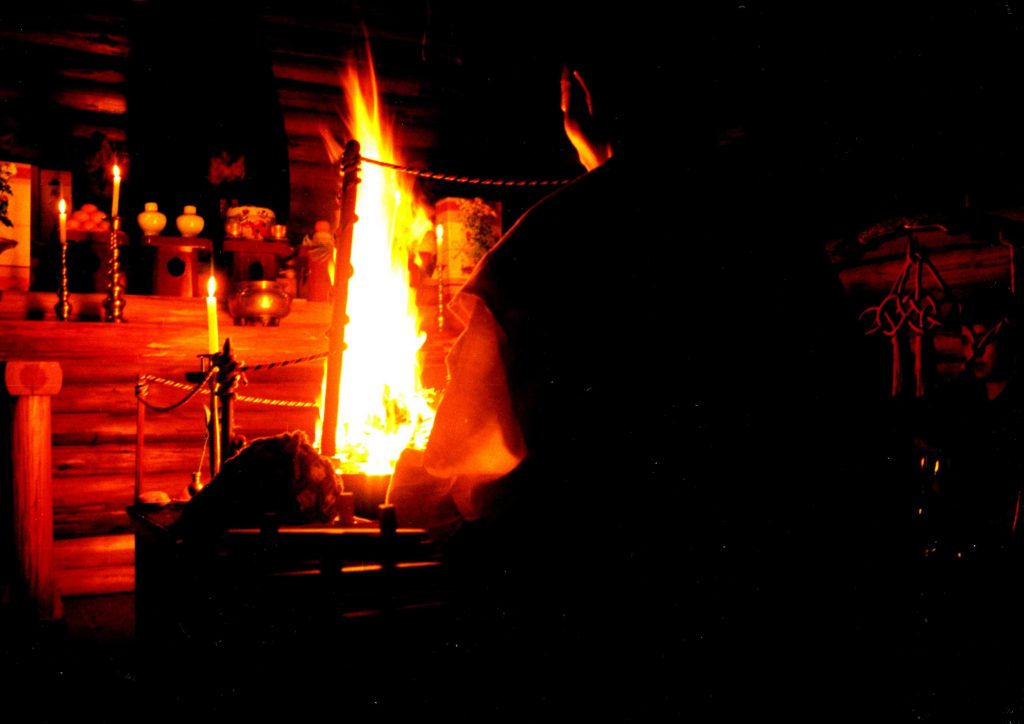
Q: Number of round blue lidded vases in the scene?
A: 0